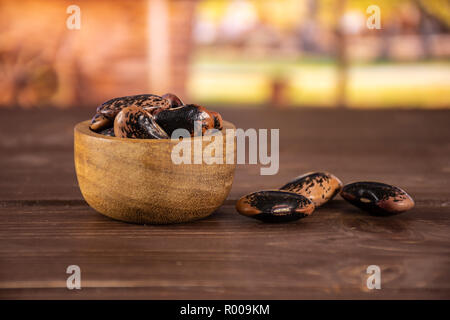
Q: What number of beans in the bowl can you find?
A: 6